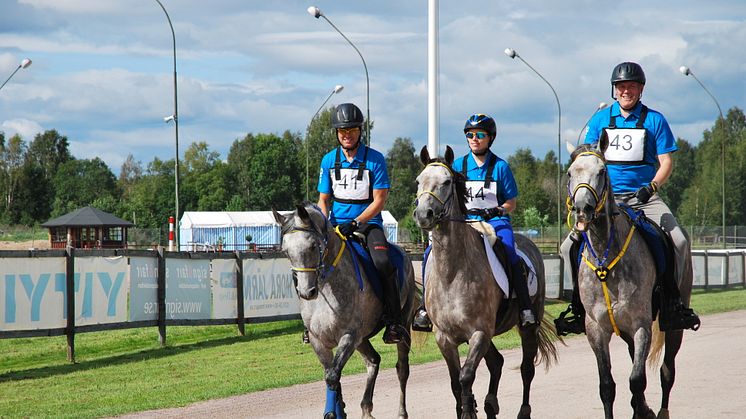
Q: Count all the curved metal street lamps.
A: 7